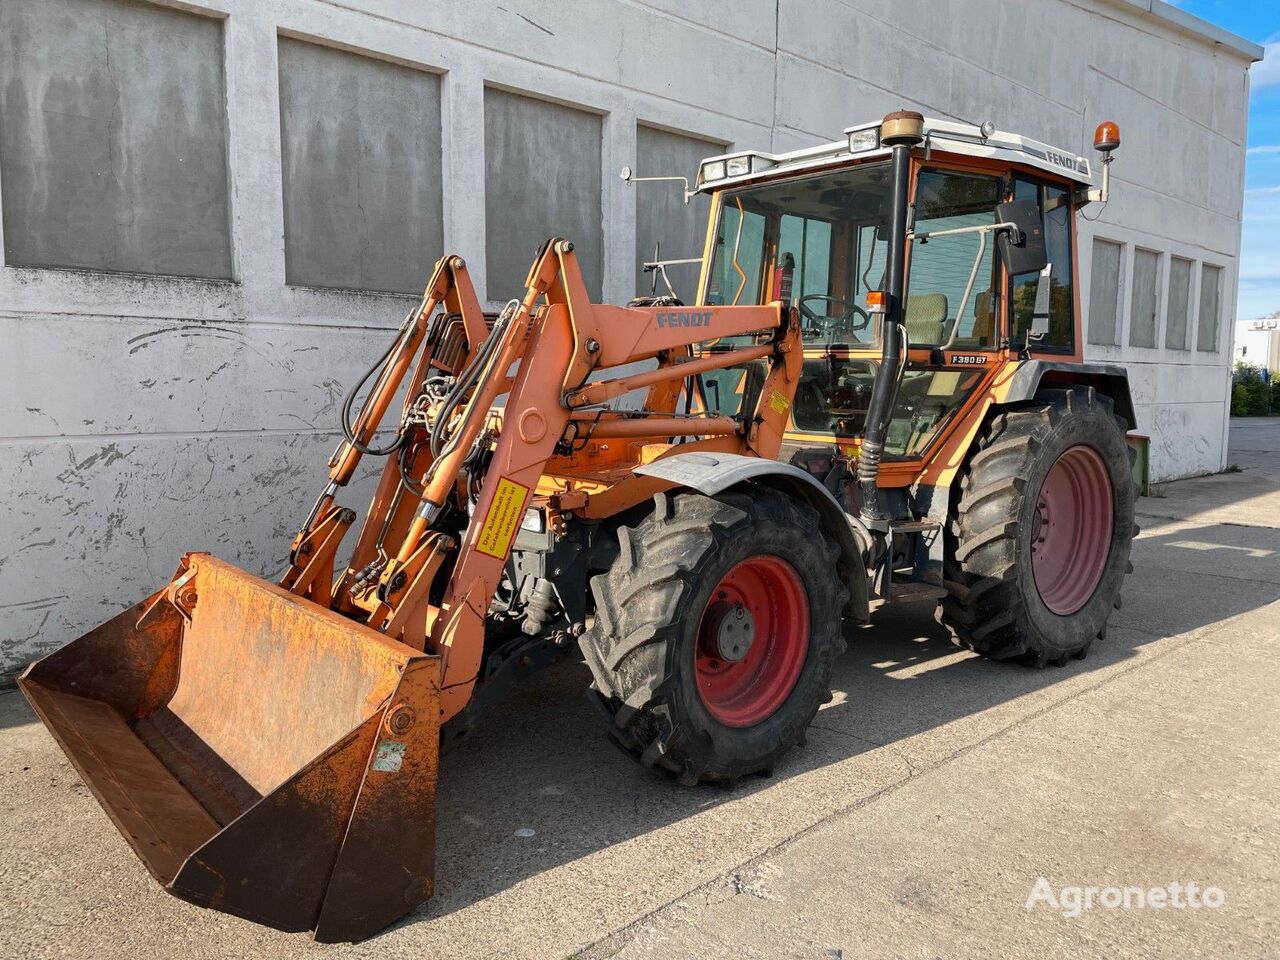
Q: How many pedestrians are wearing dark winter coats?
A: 0